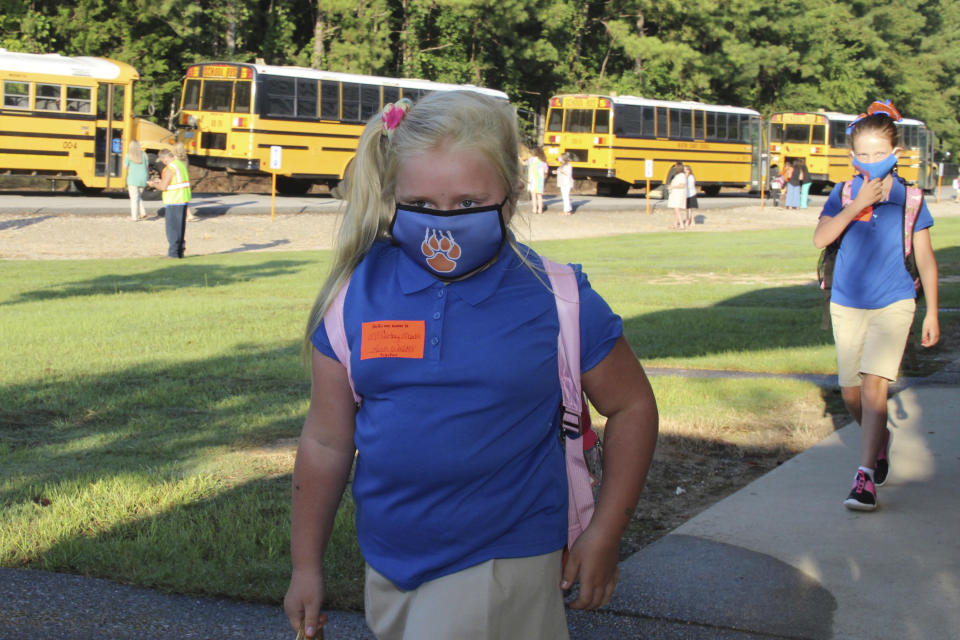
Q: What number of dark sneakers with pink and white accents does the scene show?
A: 2